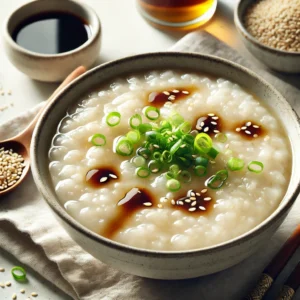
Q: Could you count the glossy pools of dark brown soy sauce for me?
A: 6